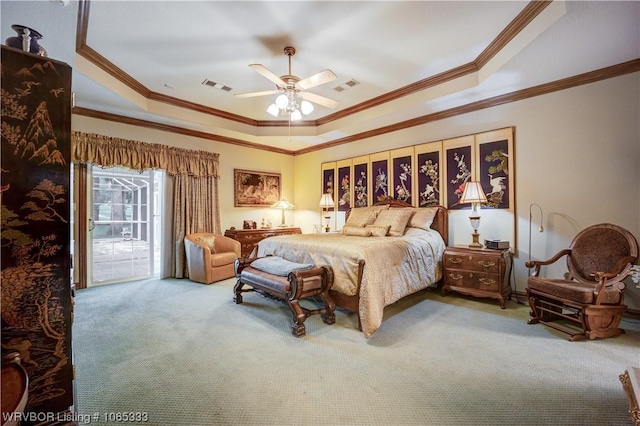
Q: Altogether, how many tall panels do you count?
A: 8